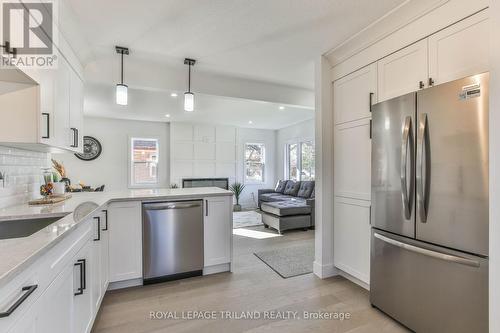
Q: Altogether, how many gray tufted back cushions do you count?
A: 3